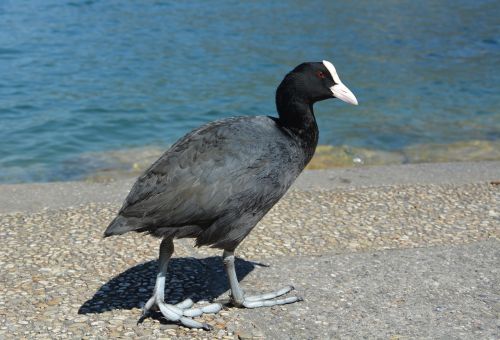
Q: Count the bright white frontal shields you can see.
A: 1